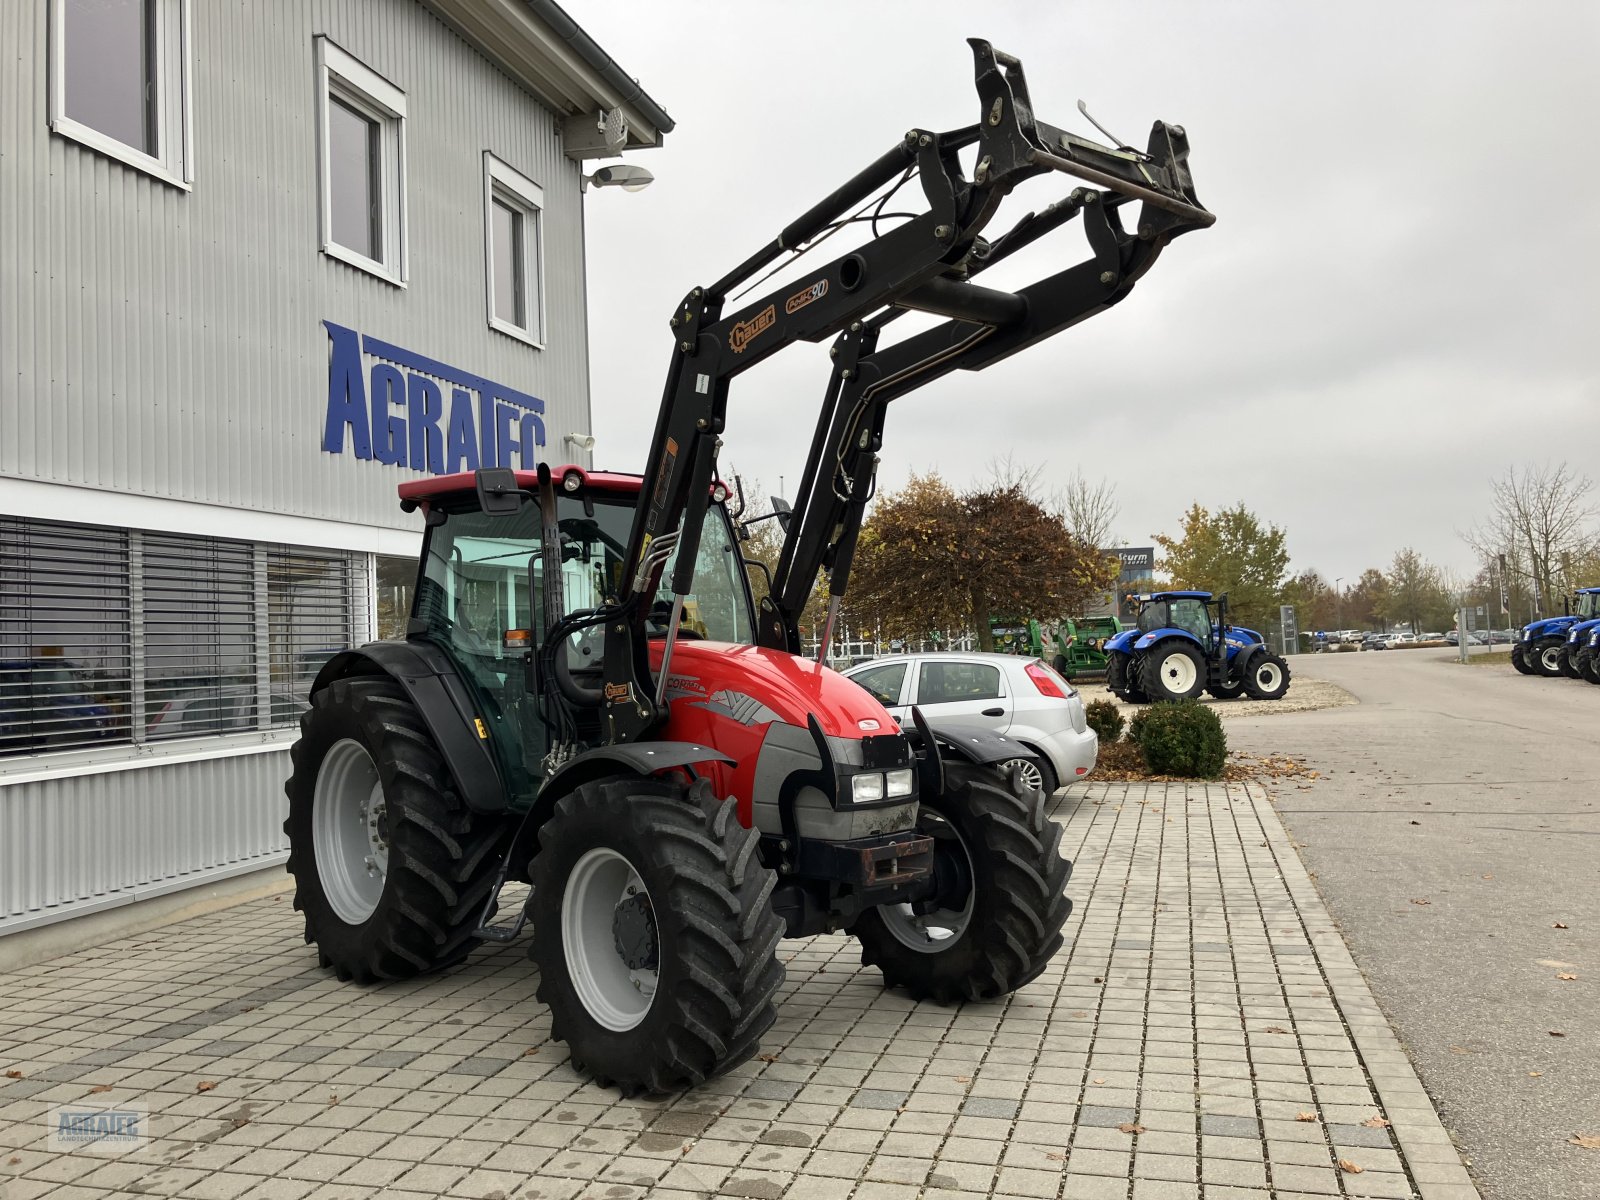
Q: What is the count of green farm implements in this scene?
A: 2